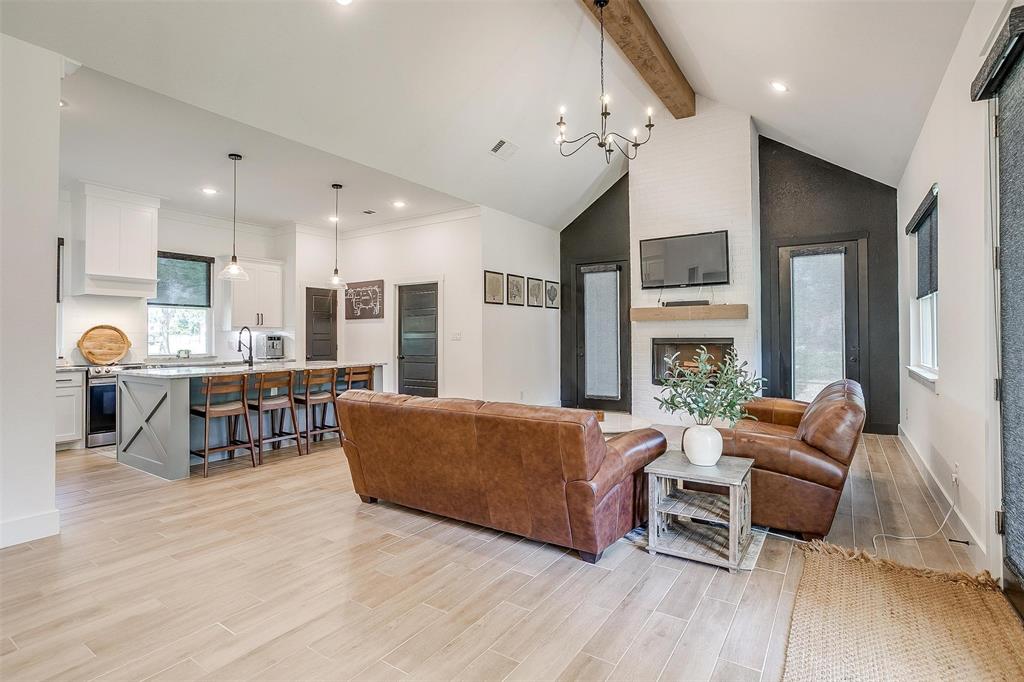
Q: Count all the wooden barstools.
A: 4